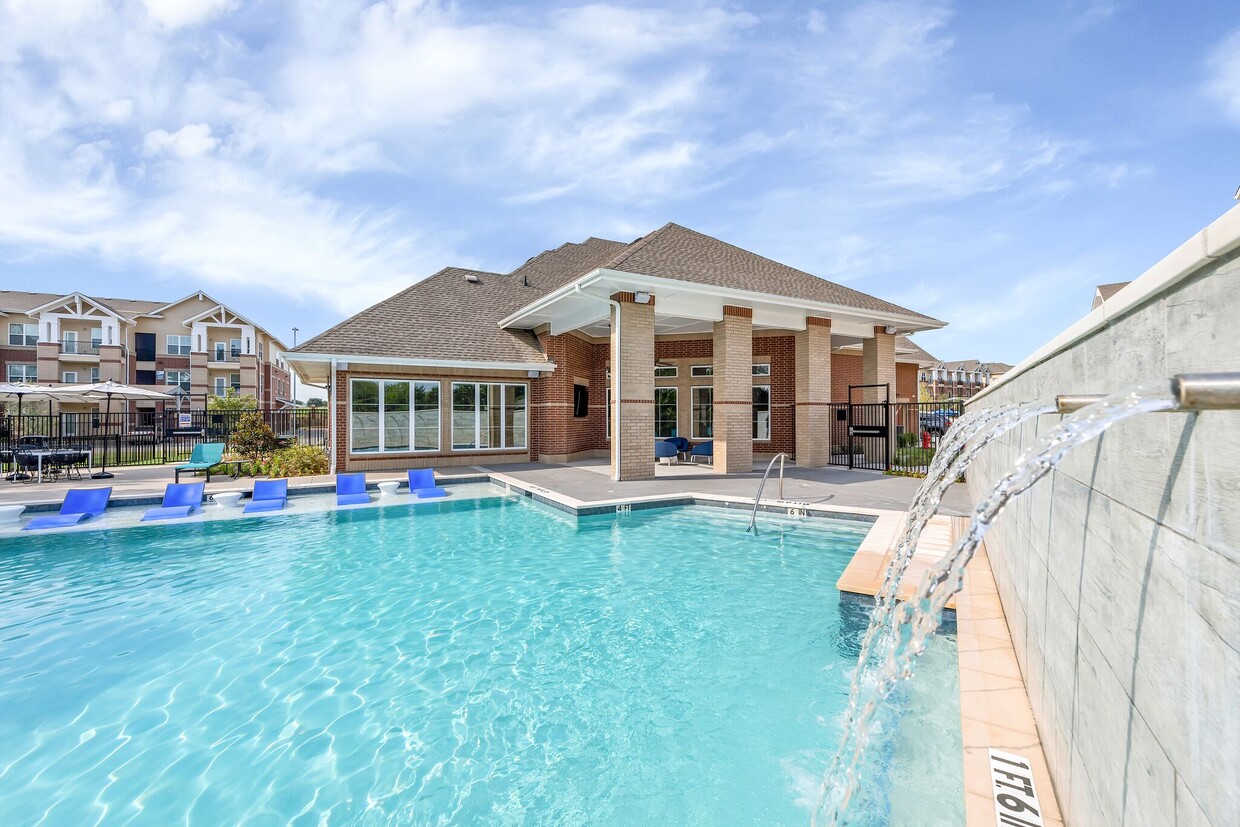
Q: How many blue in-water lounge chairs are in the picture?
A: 5